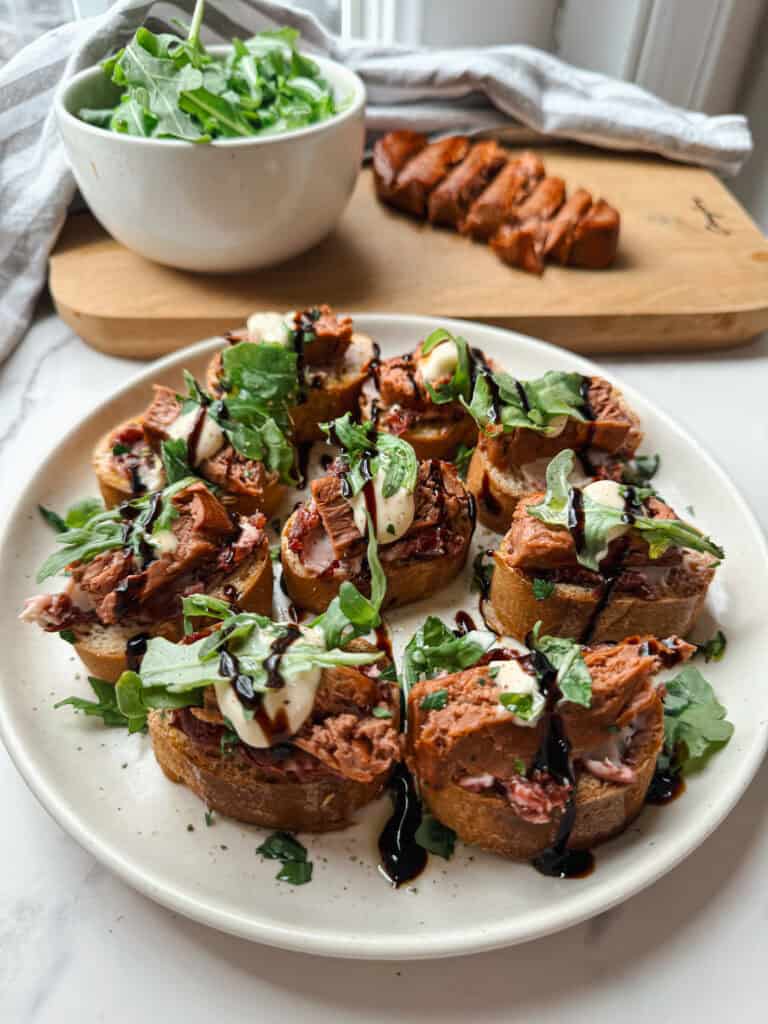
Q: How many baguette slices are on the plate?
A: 9